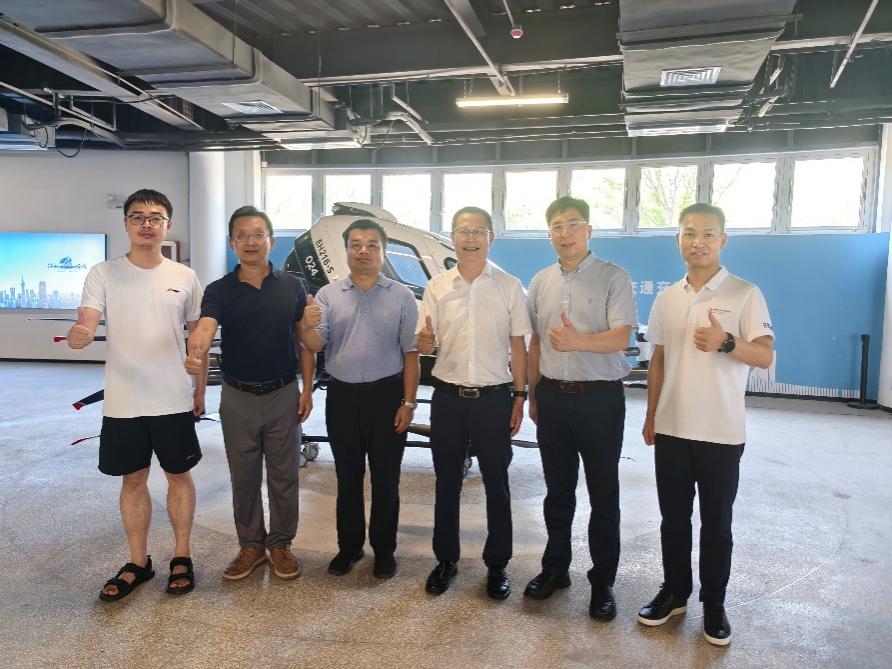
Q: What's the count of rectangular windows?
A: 9